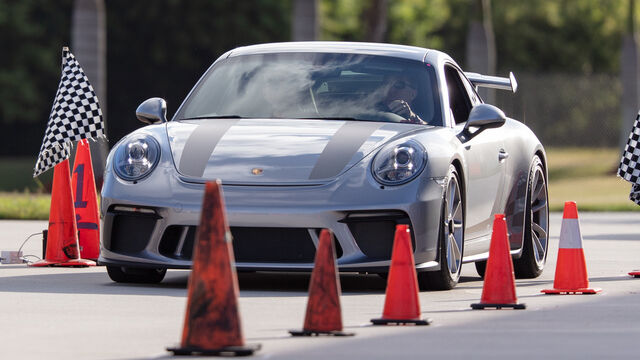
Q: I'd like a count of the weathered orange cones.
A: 2